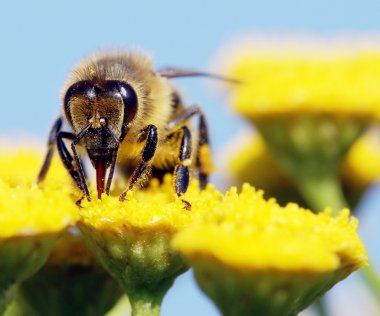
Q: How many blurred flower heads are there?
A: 2